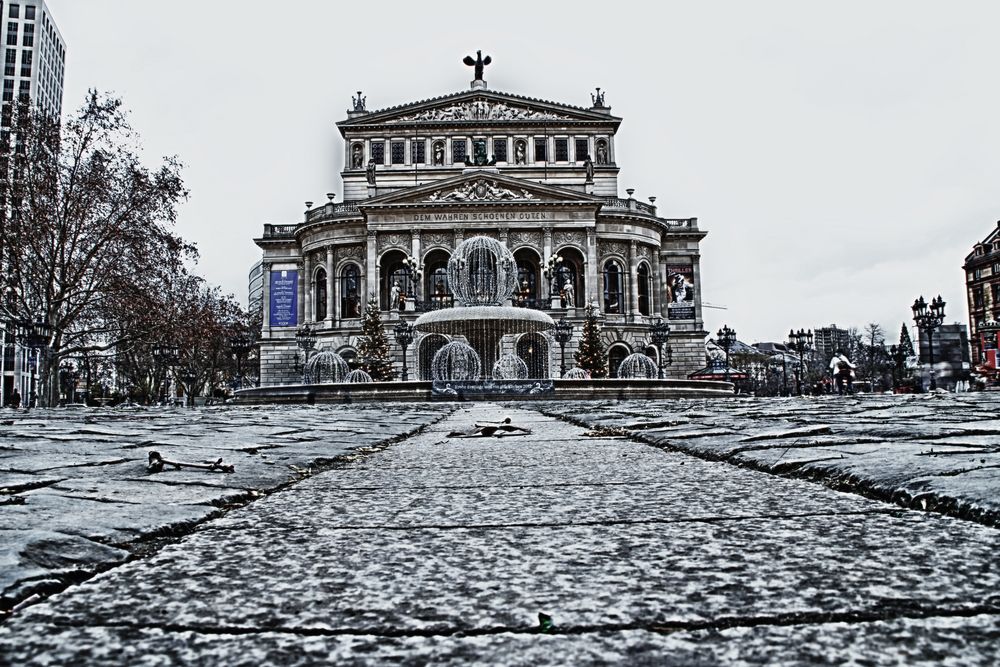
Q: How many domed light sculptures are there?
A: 7